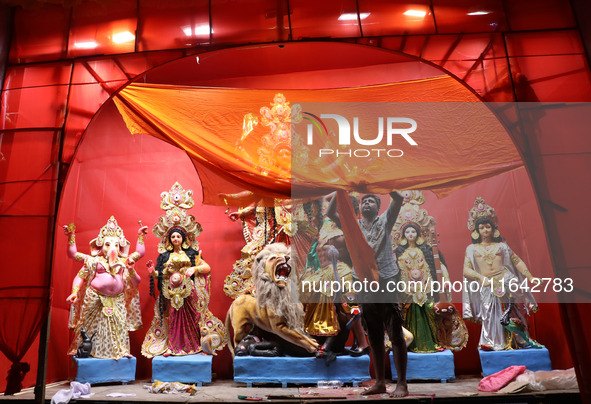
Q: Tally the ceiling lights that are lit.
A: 6